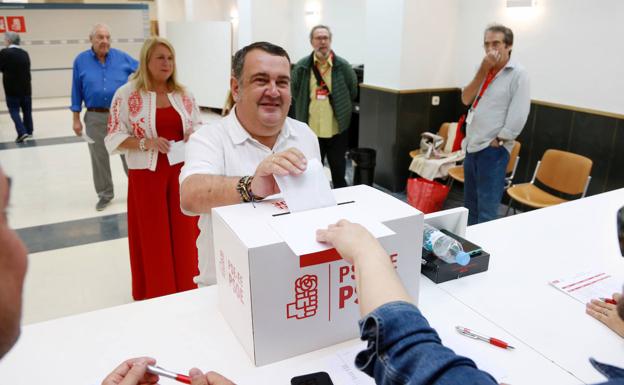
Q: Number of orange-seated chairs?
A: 3